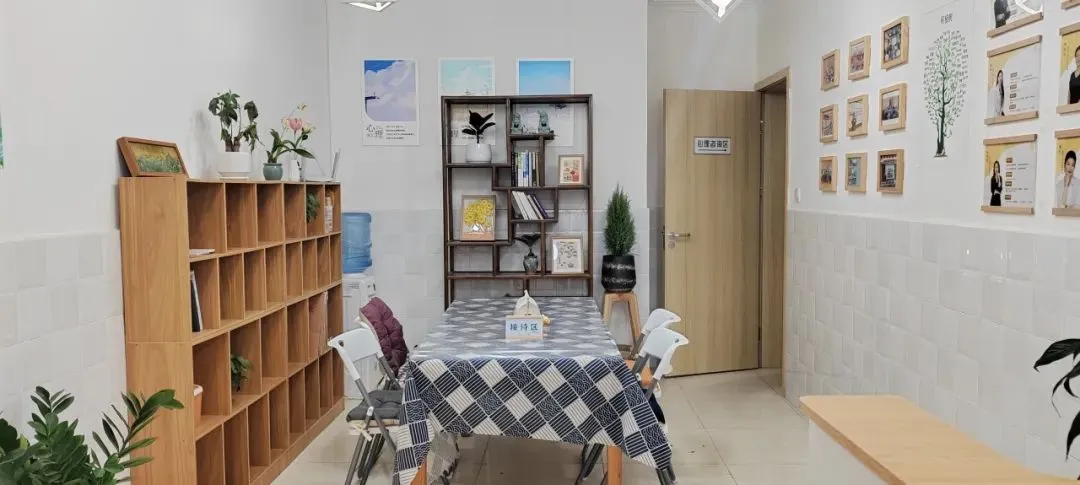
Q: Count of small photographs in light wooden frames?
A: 9